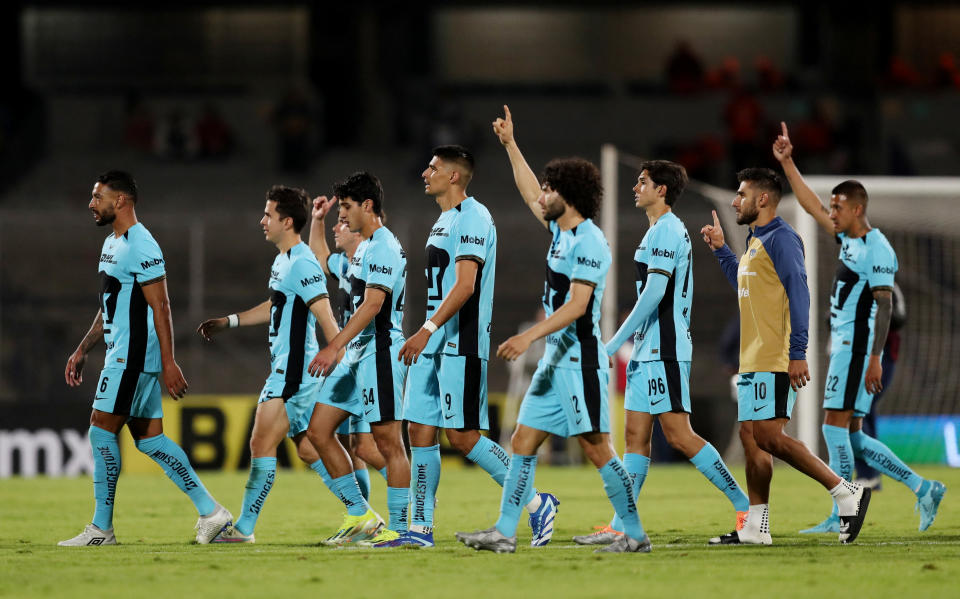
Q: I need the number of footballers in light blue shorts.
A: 9